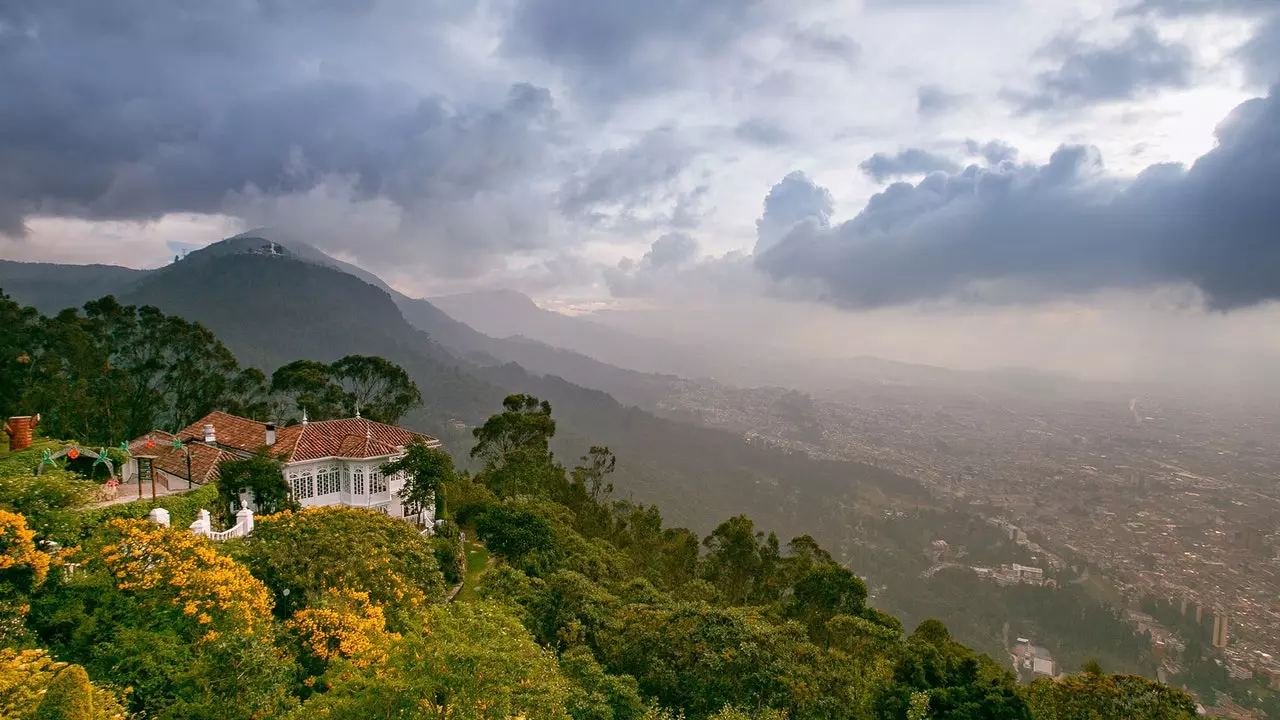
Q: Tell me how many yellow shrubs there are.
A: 4